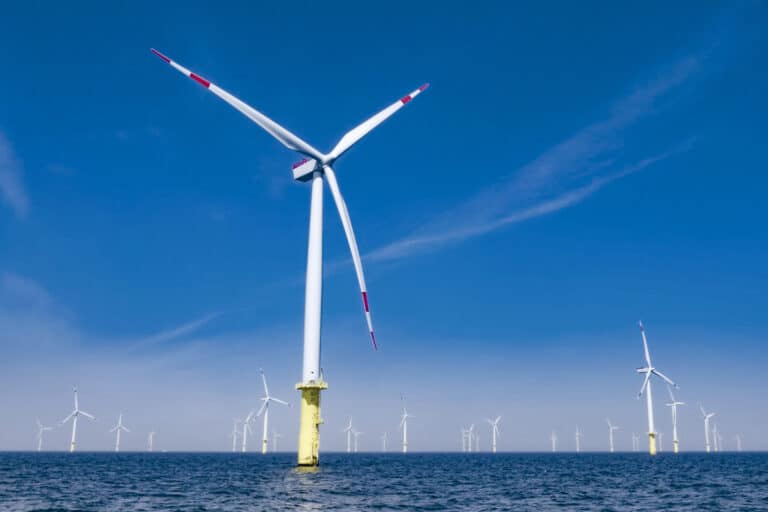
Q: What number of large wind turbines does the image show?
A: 1